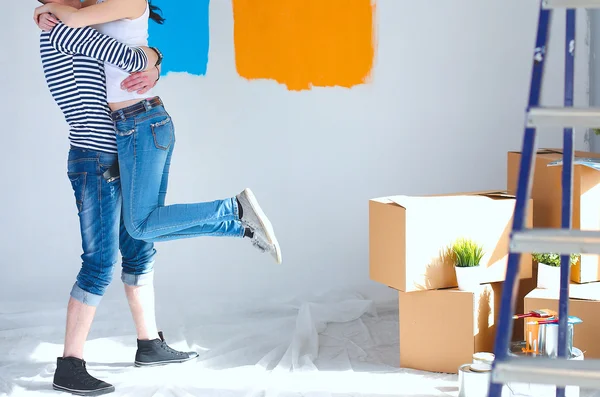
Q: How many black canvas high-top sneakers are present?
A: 2